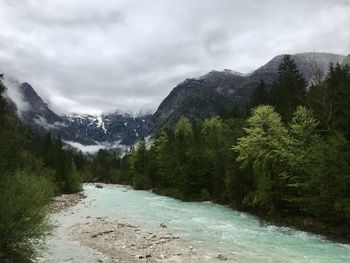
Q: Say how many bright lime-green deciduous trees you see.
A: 2